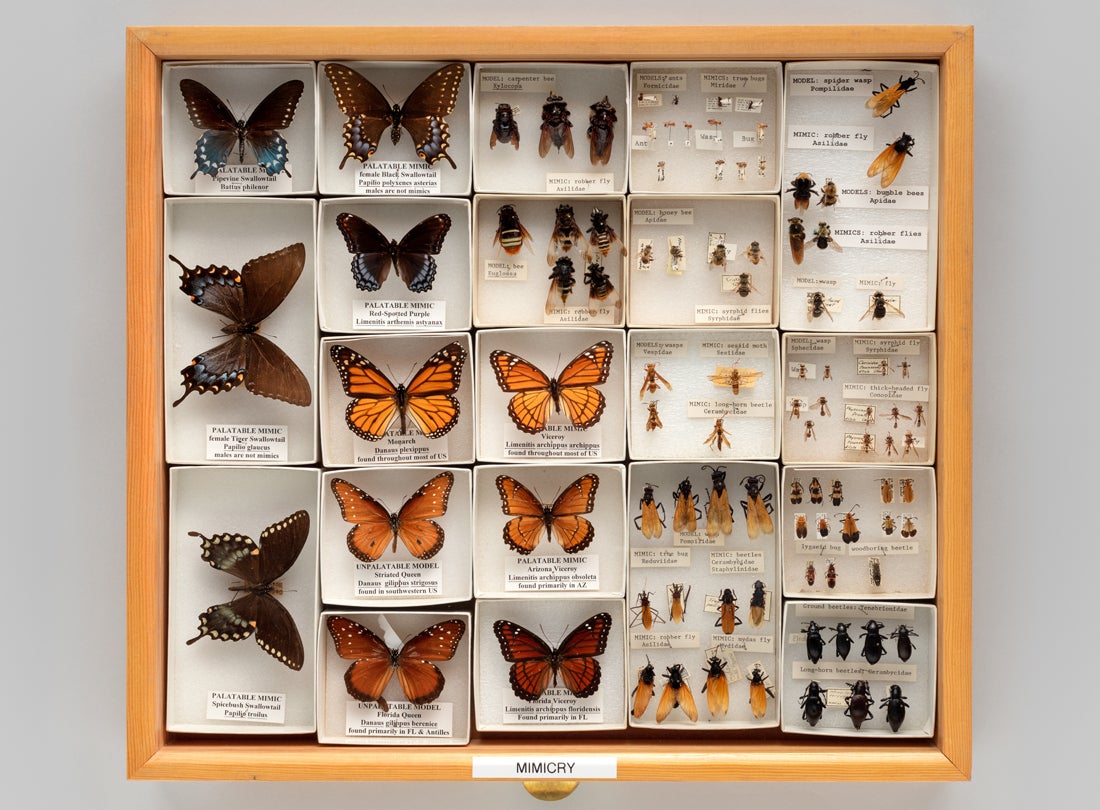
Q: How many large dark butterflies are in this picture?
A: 5